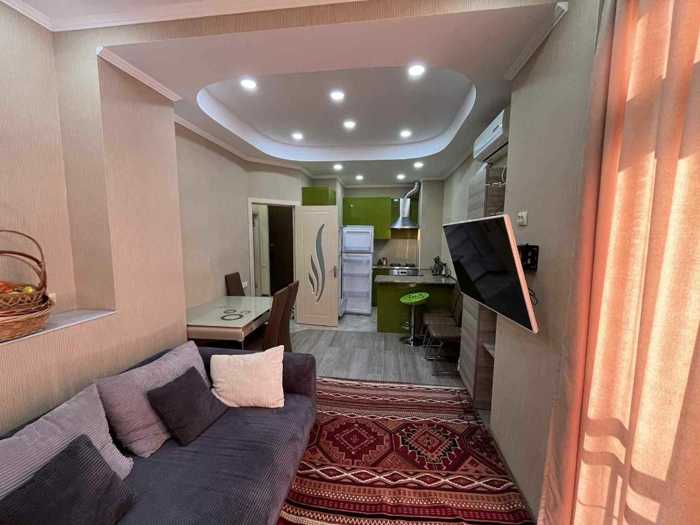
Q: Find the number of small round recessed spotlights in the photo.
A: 10